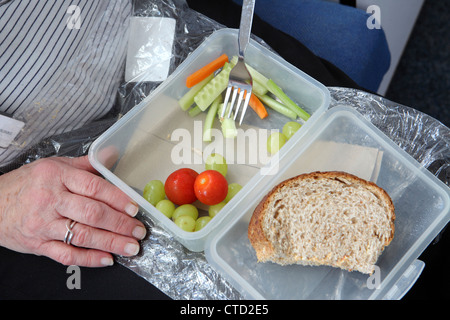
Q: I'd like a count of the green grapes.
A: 10